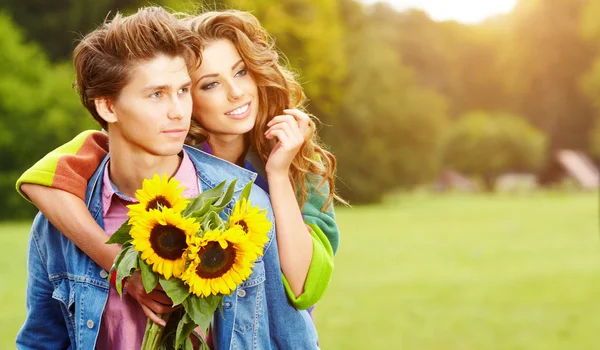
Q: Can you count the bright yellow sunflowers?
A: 4